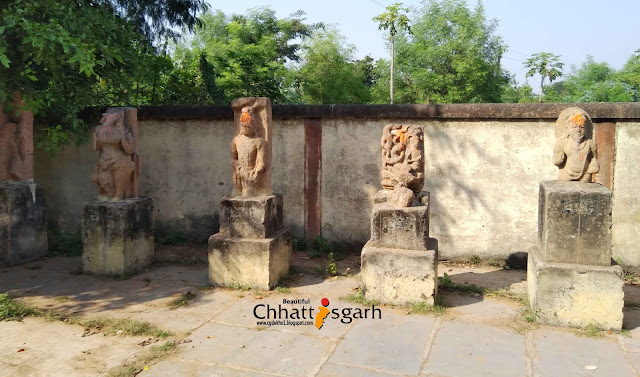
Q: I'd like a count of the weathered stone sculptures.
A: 5